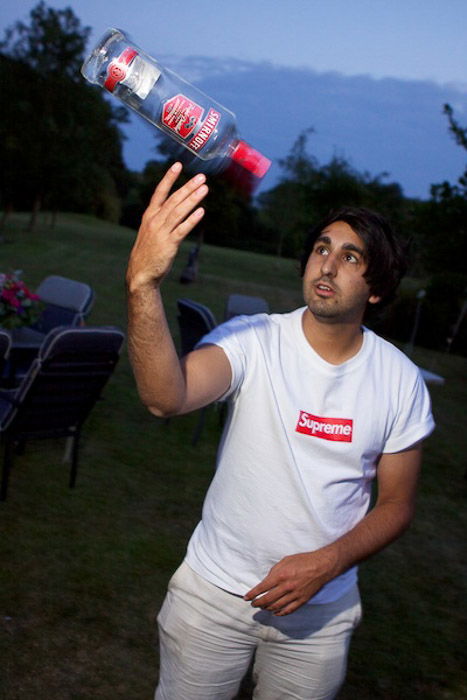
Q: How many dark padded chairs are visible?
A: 5